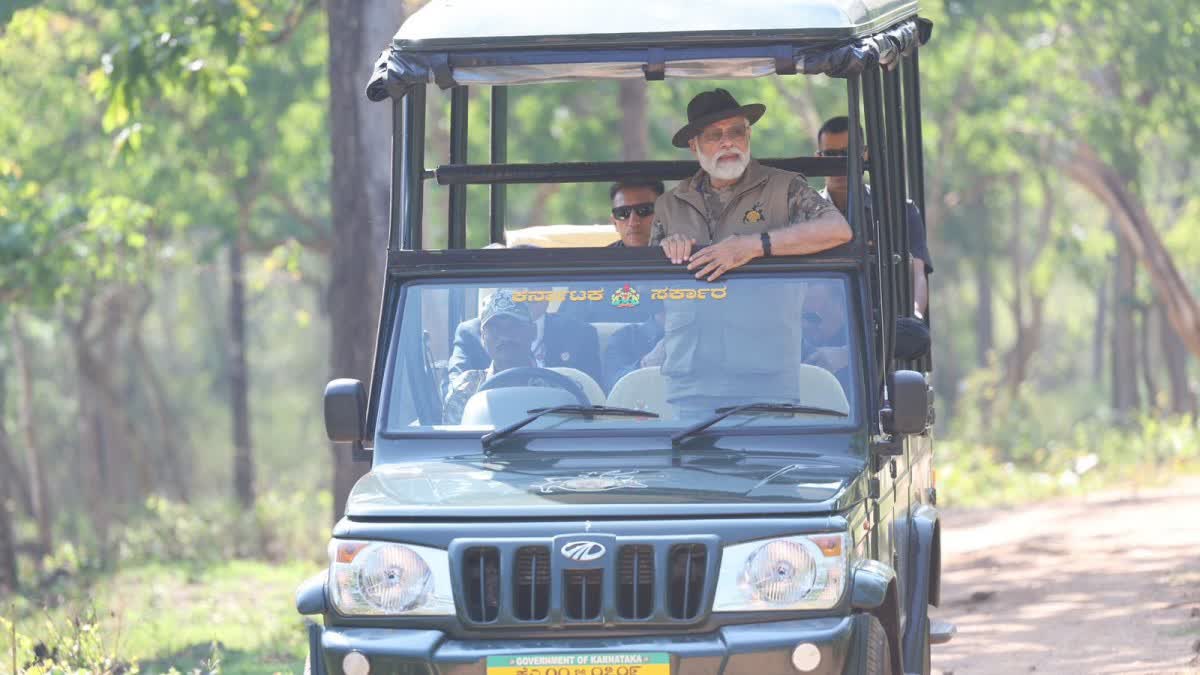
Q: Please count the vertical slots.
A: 5